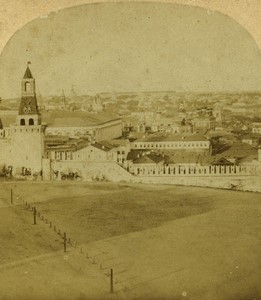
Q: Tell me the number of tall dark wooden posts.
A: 4